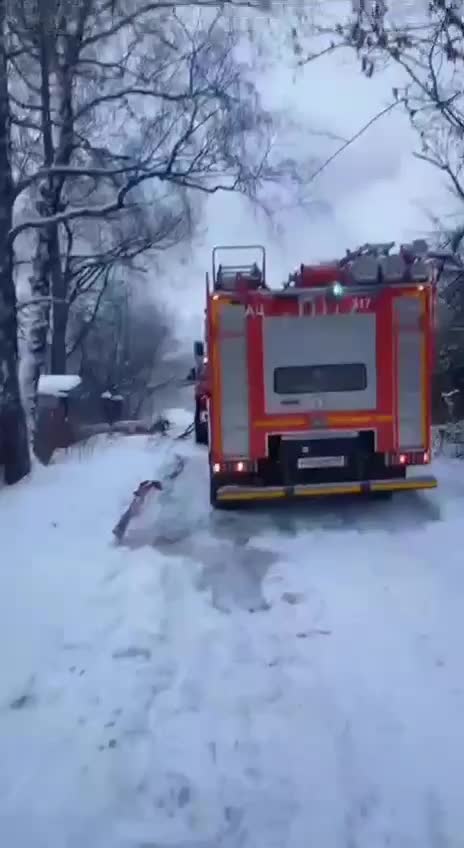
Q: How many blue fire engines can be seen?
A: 0